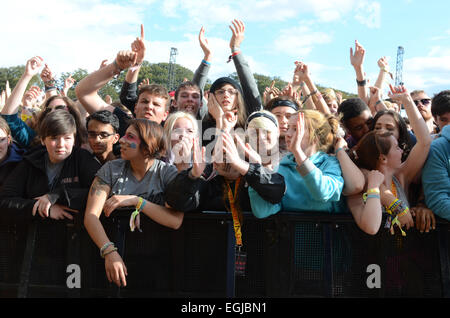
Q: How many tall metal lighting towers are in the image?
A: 2